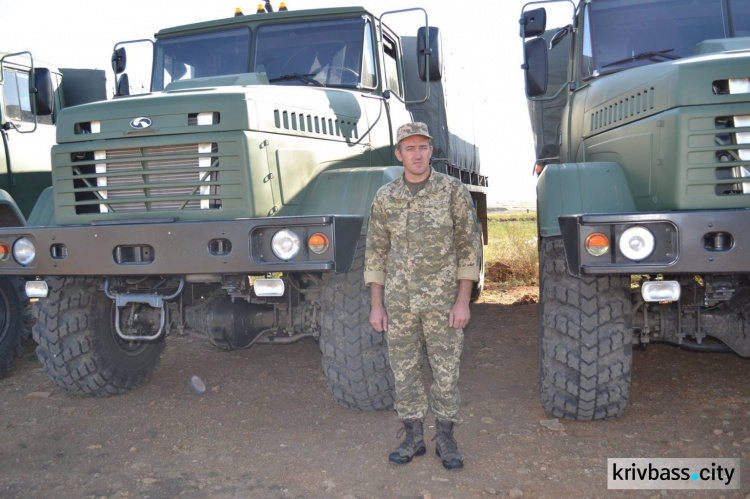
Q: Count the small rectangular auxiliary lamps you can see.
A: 3